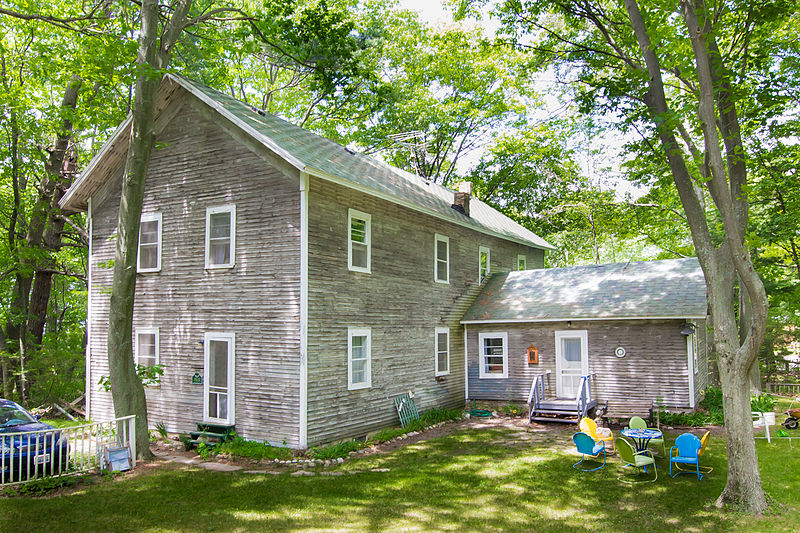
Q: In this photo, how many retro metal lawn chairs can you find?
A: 6